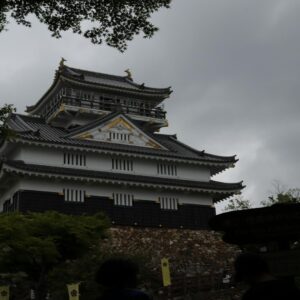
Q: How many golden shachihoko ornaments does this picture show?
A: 2